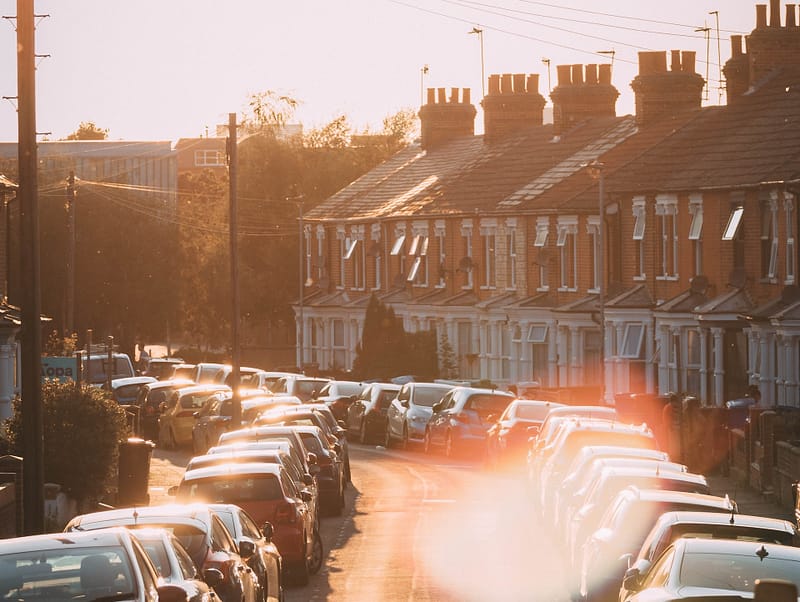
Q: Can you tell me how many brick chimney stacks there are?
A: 6